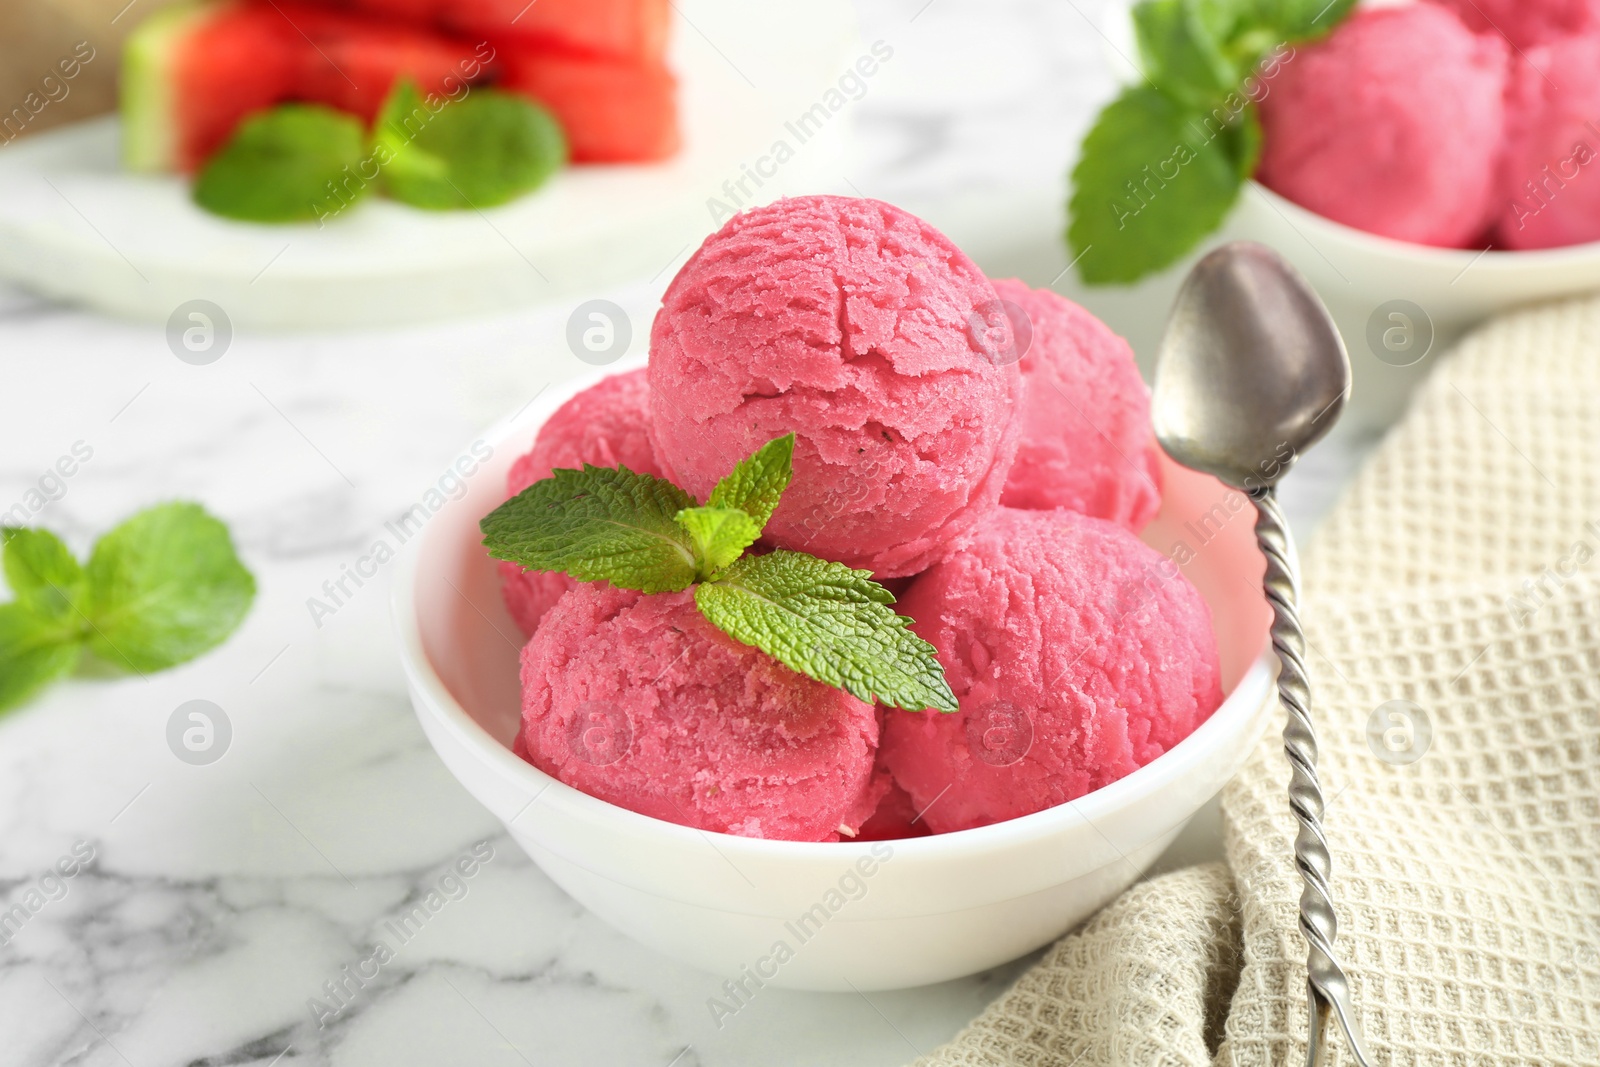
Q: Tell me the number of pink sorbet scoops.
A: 8